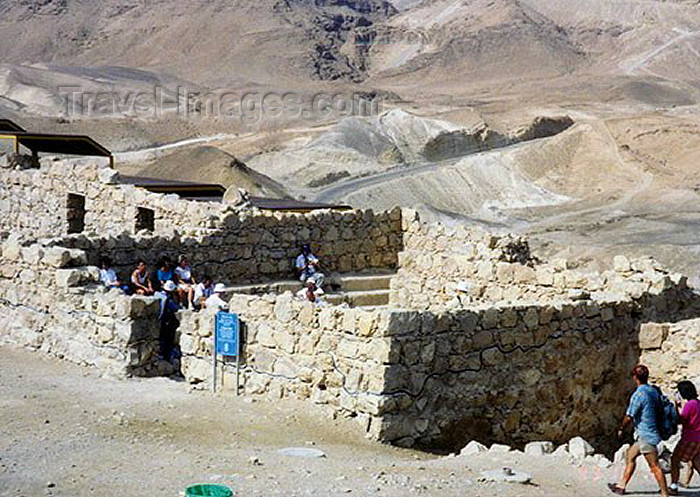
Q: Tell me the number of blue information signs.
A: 1